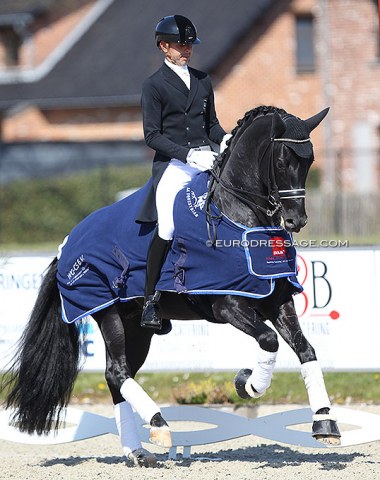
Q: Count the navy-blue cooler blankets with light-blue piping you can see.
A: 1